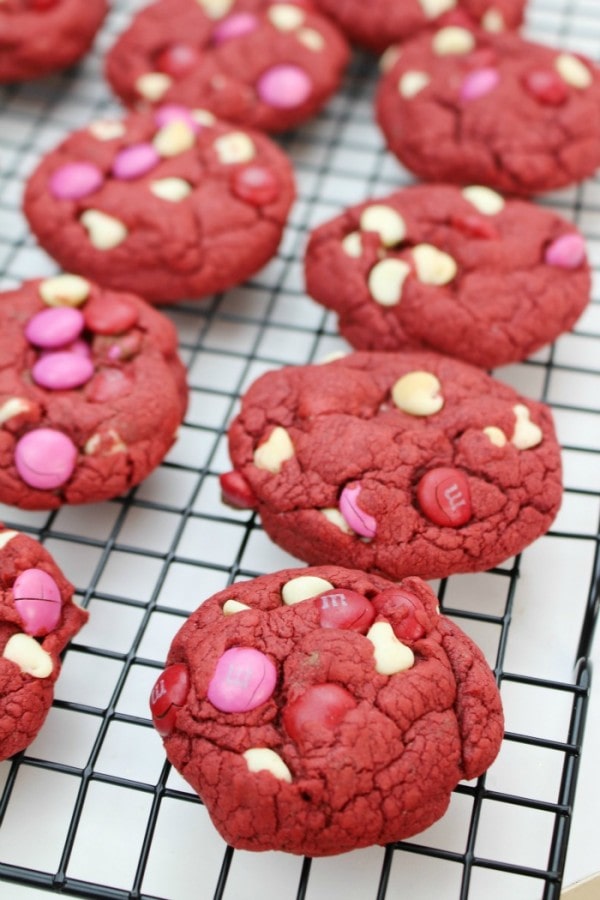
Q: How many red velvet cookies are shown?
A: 10